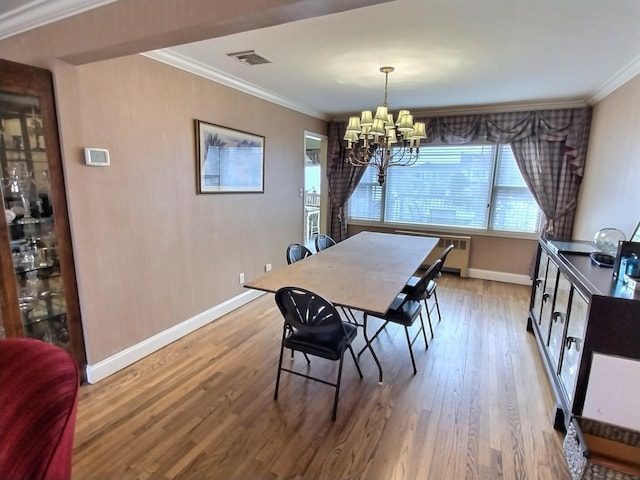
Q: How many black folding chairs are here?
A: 5